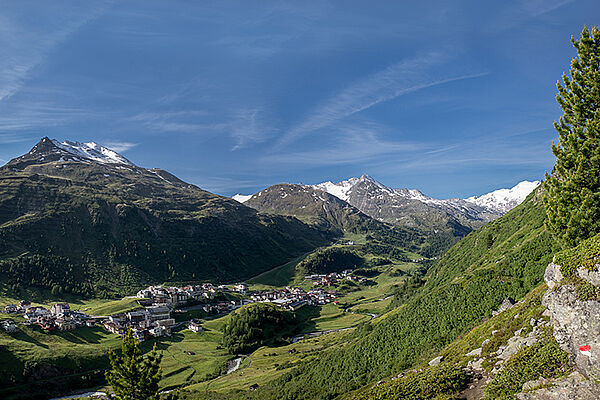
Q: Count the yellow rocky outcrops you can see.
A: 0